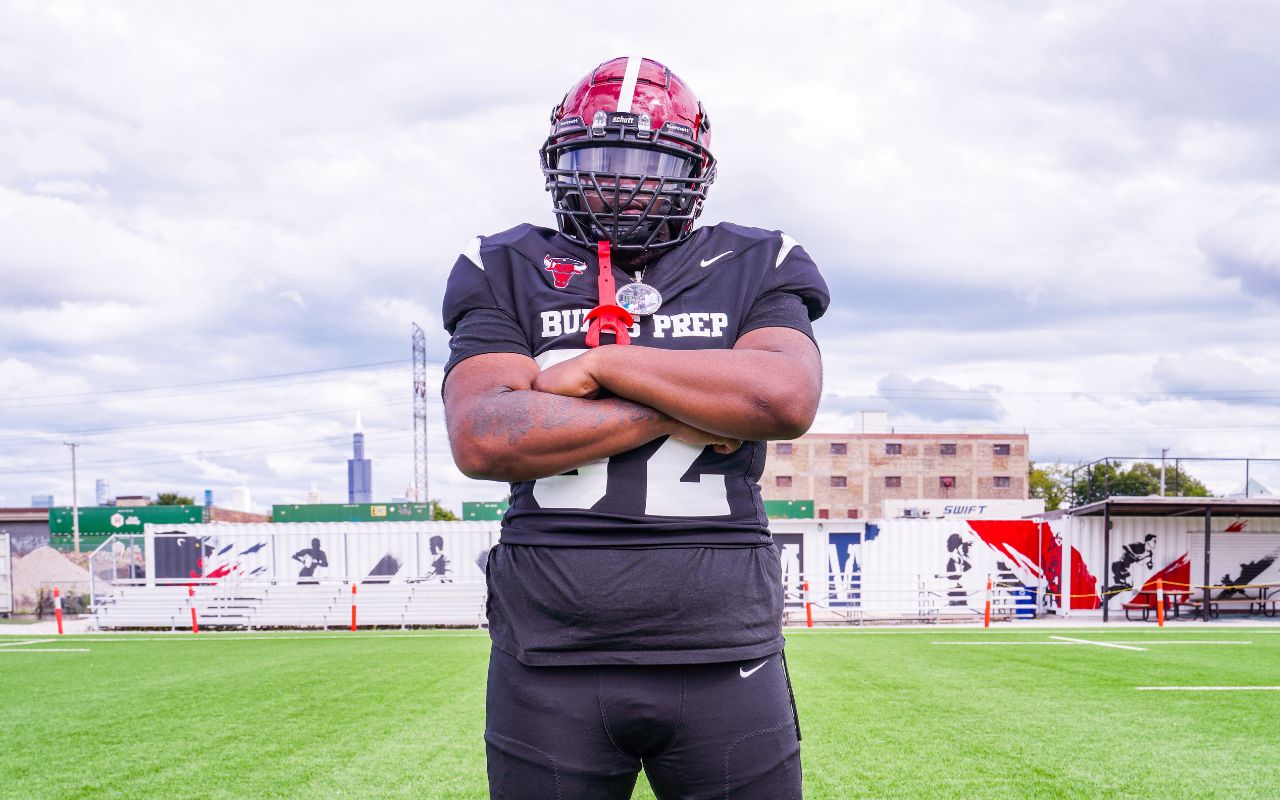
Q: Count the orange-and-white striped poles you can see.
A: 6